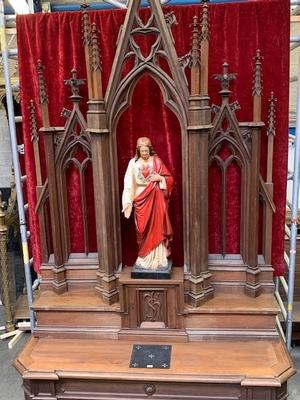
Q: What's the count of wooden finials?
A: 10